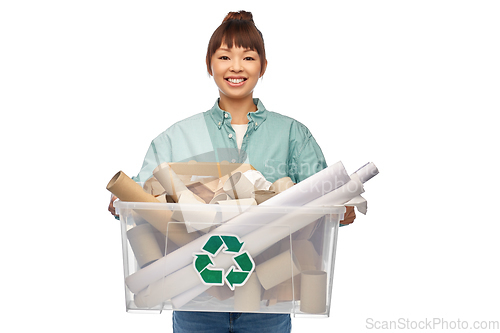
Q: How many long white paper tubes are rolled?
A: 3